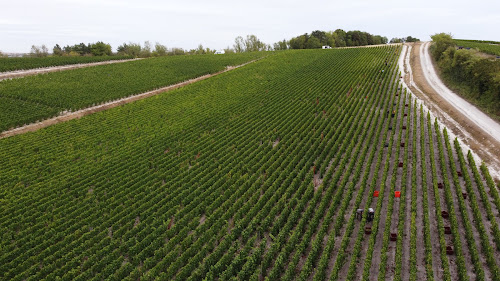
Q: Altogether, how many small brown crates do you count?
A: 15